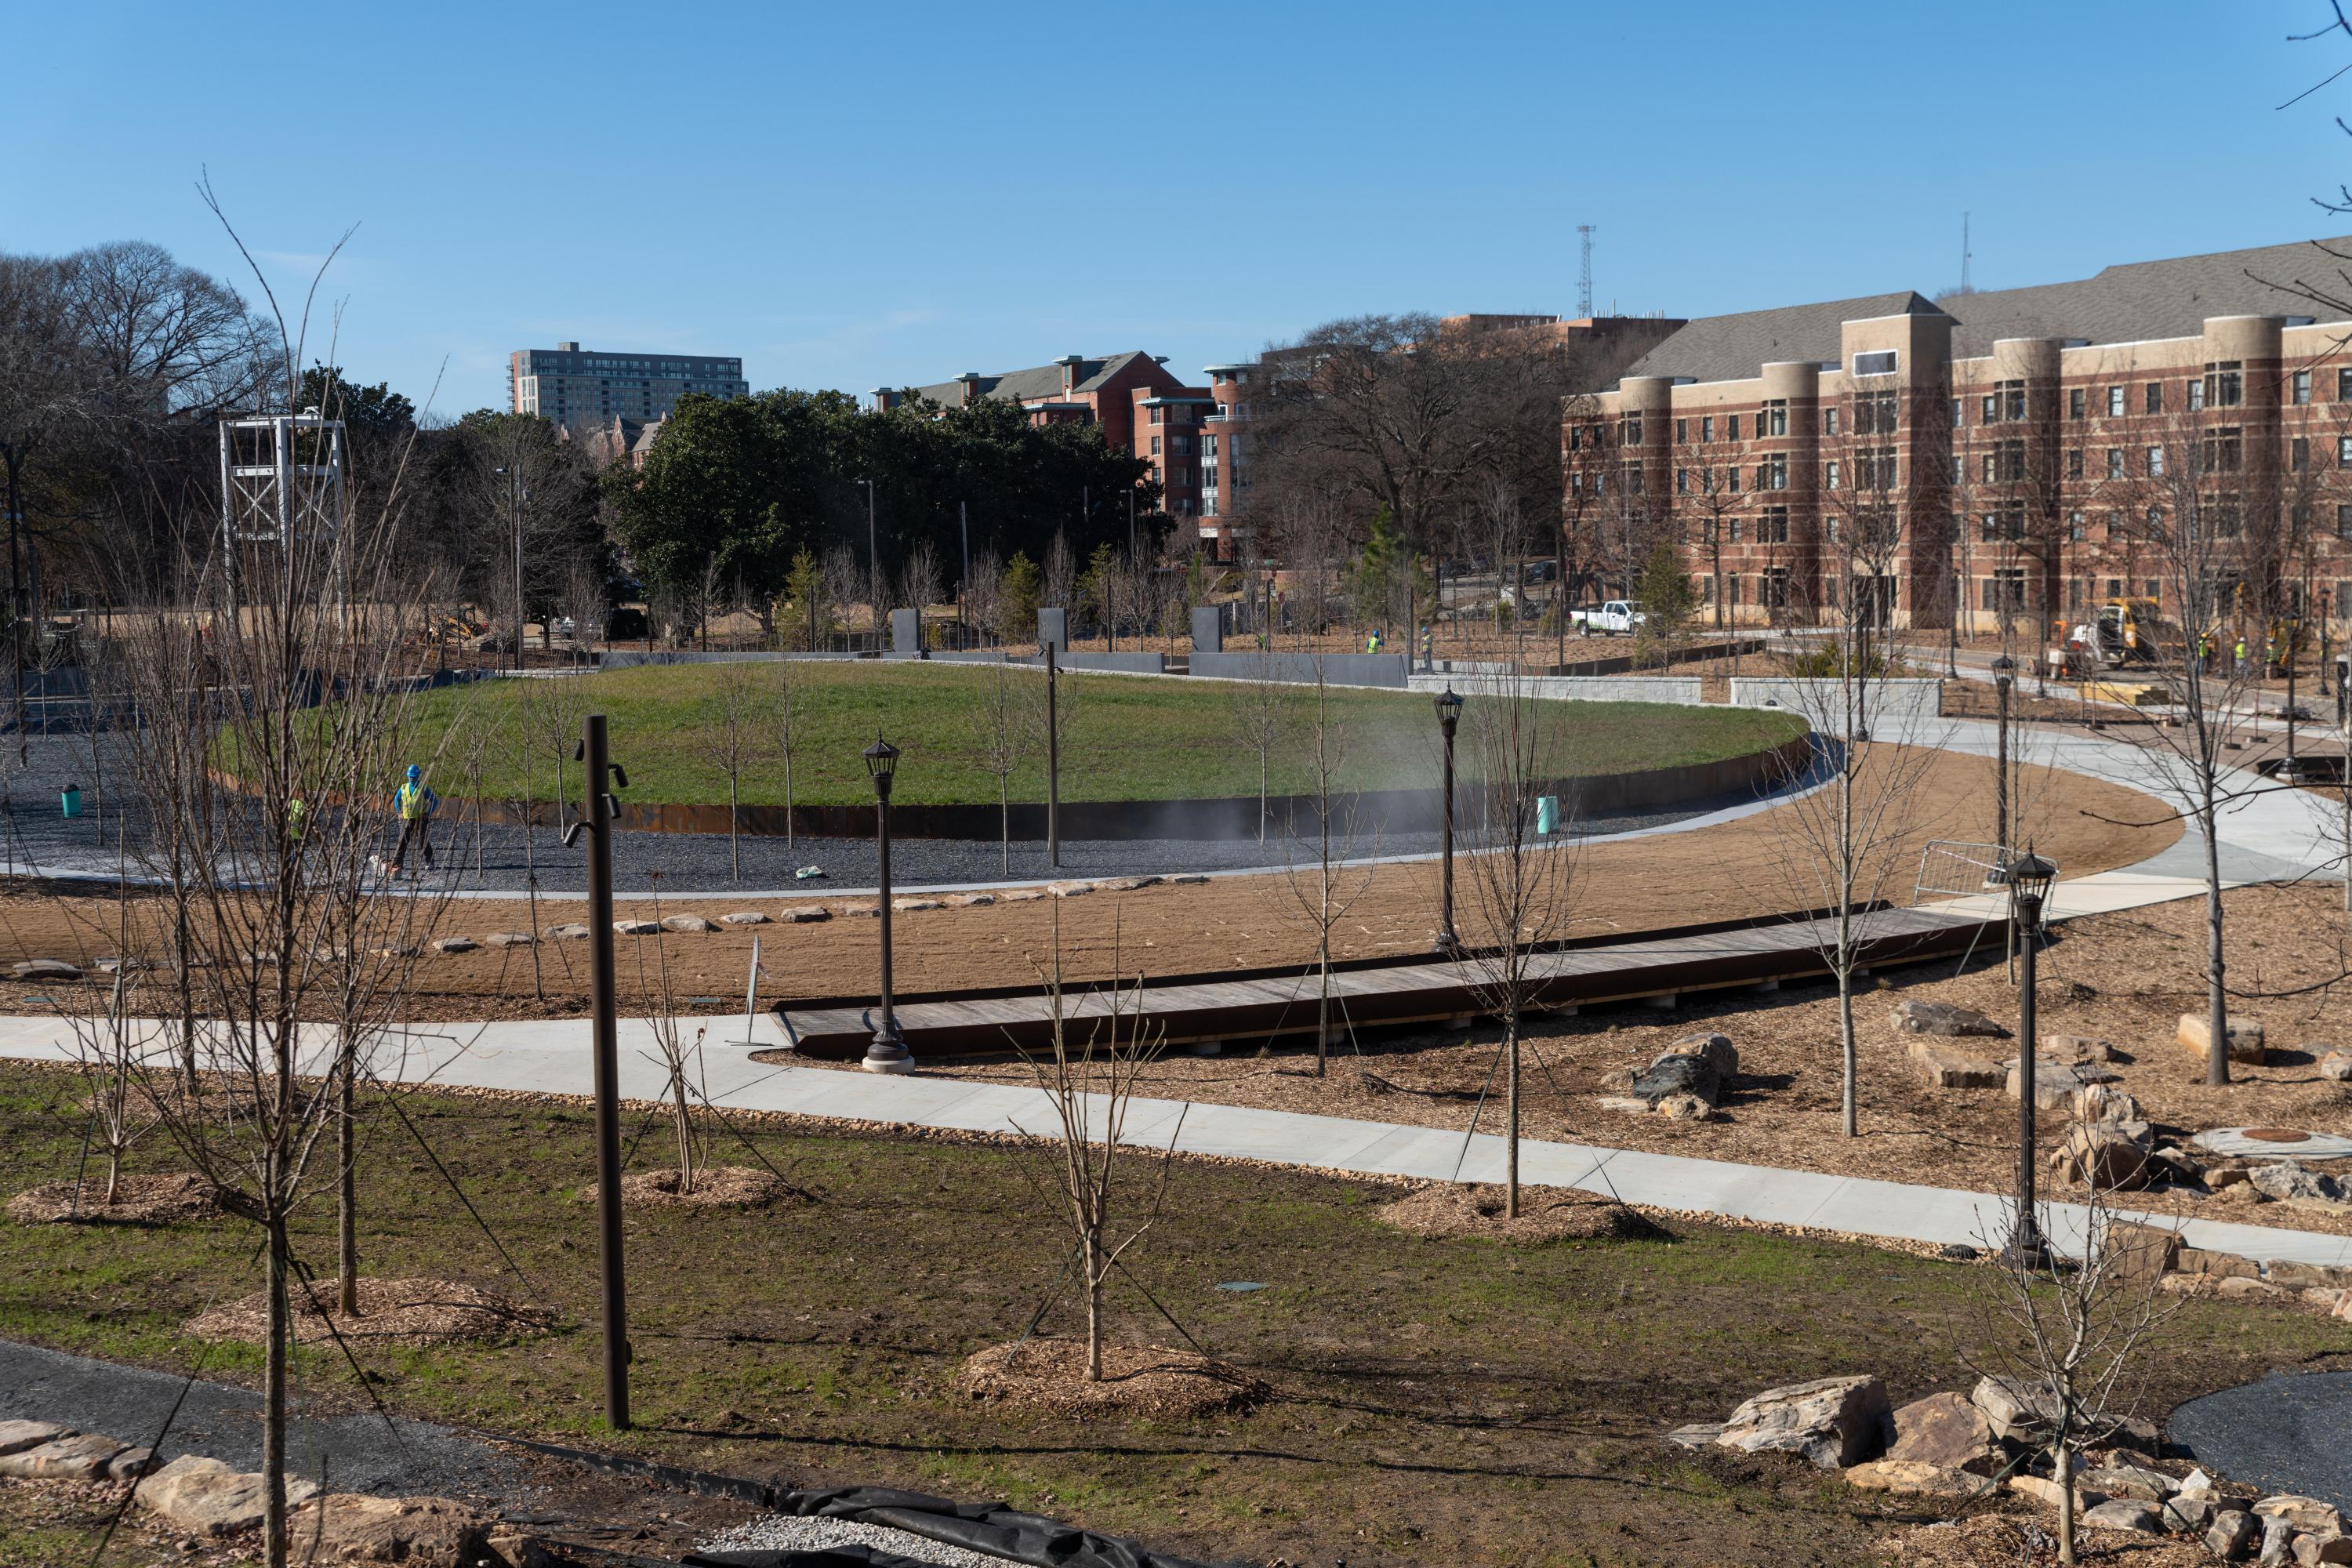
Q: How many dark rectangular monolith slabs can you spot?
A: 3